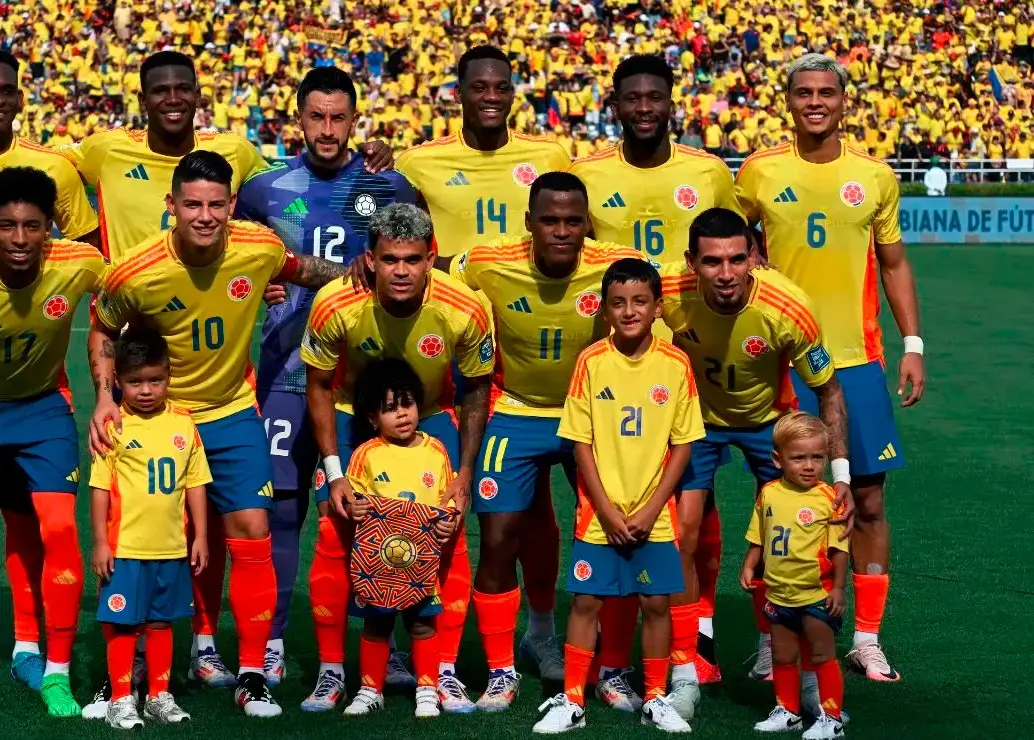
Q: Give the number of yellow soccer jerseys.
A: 14